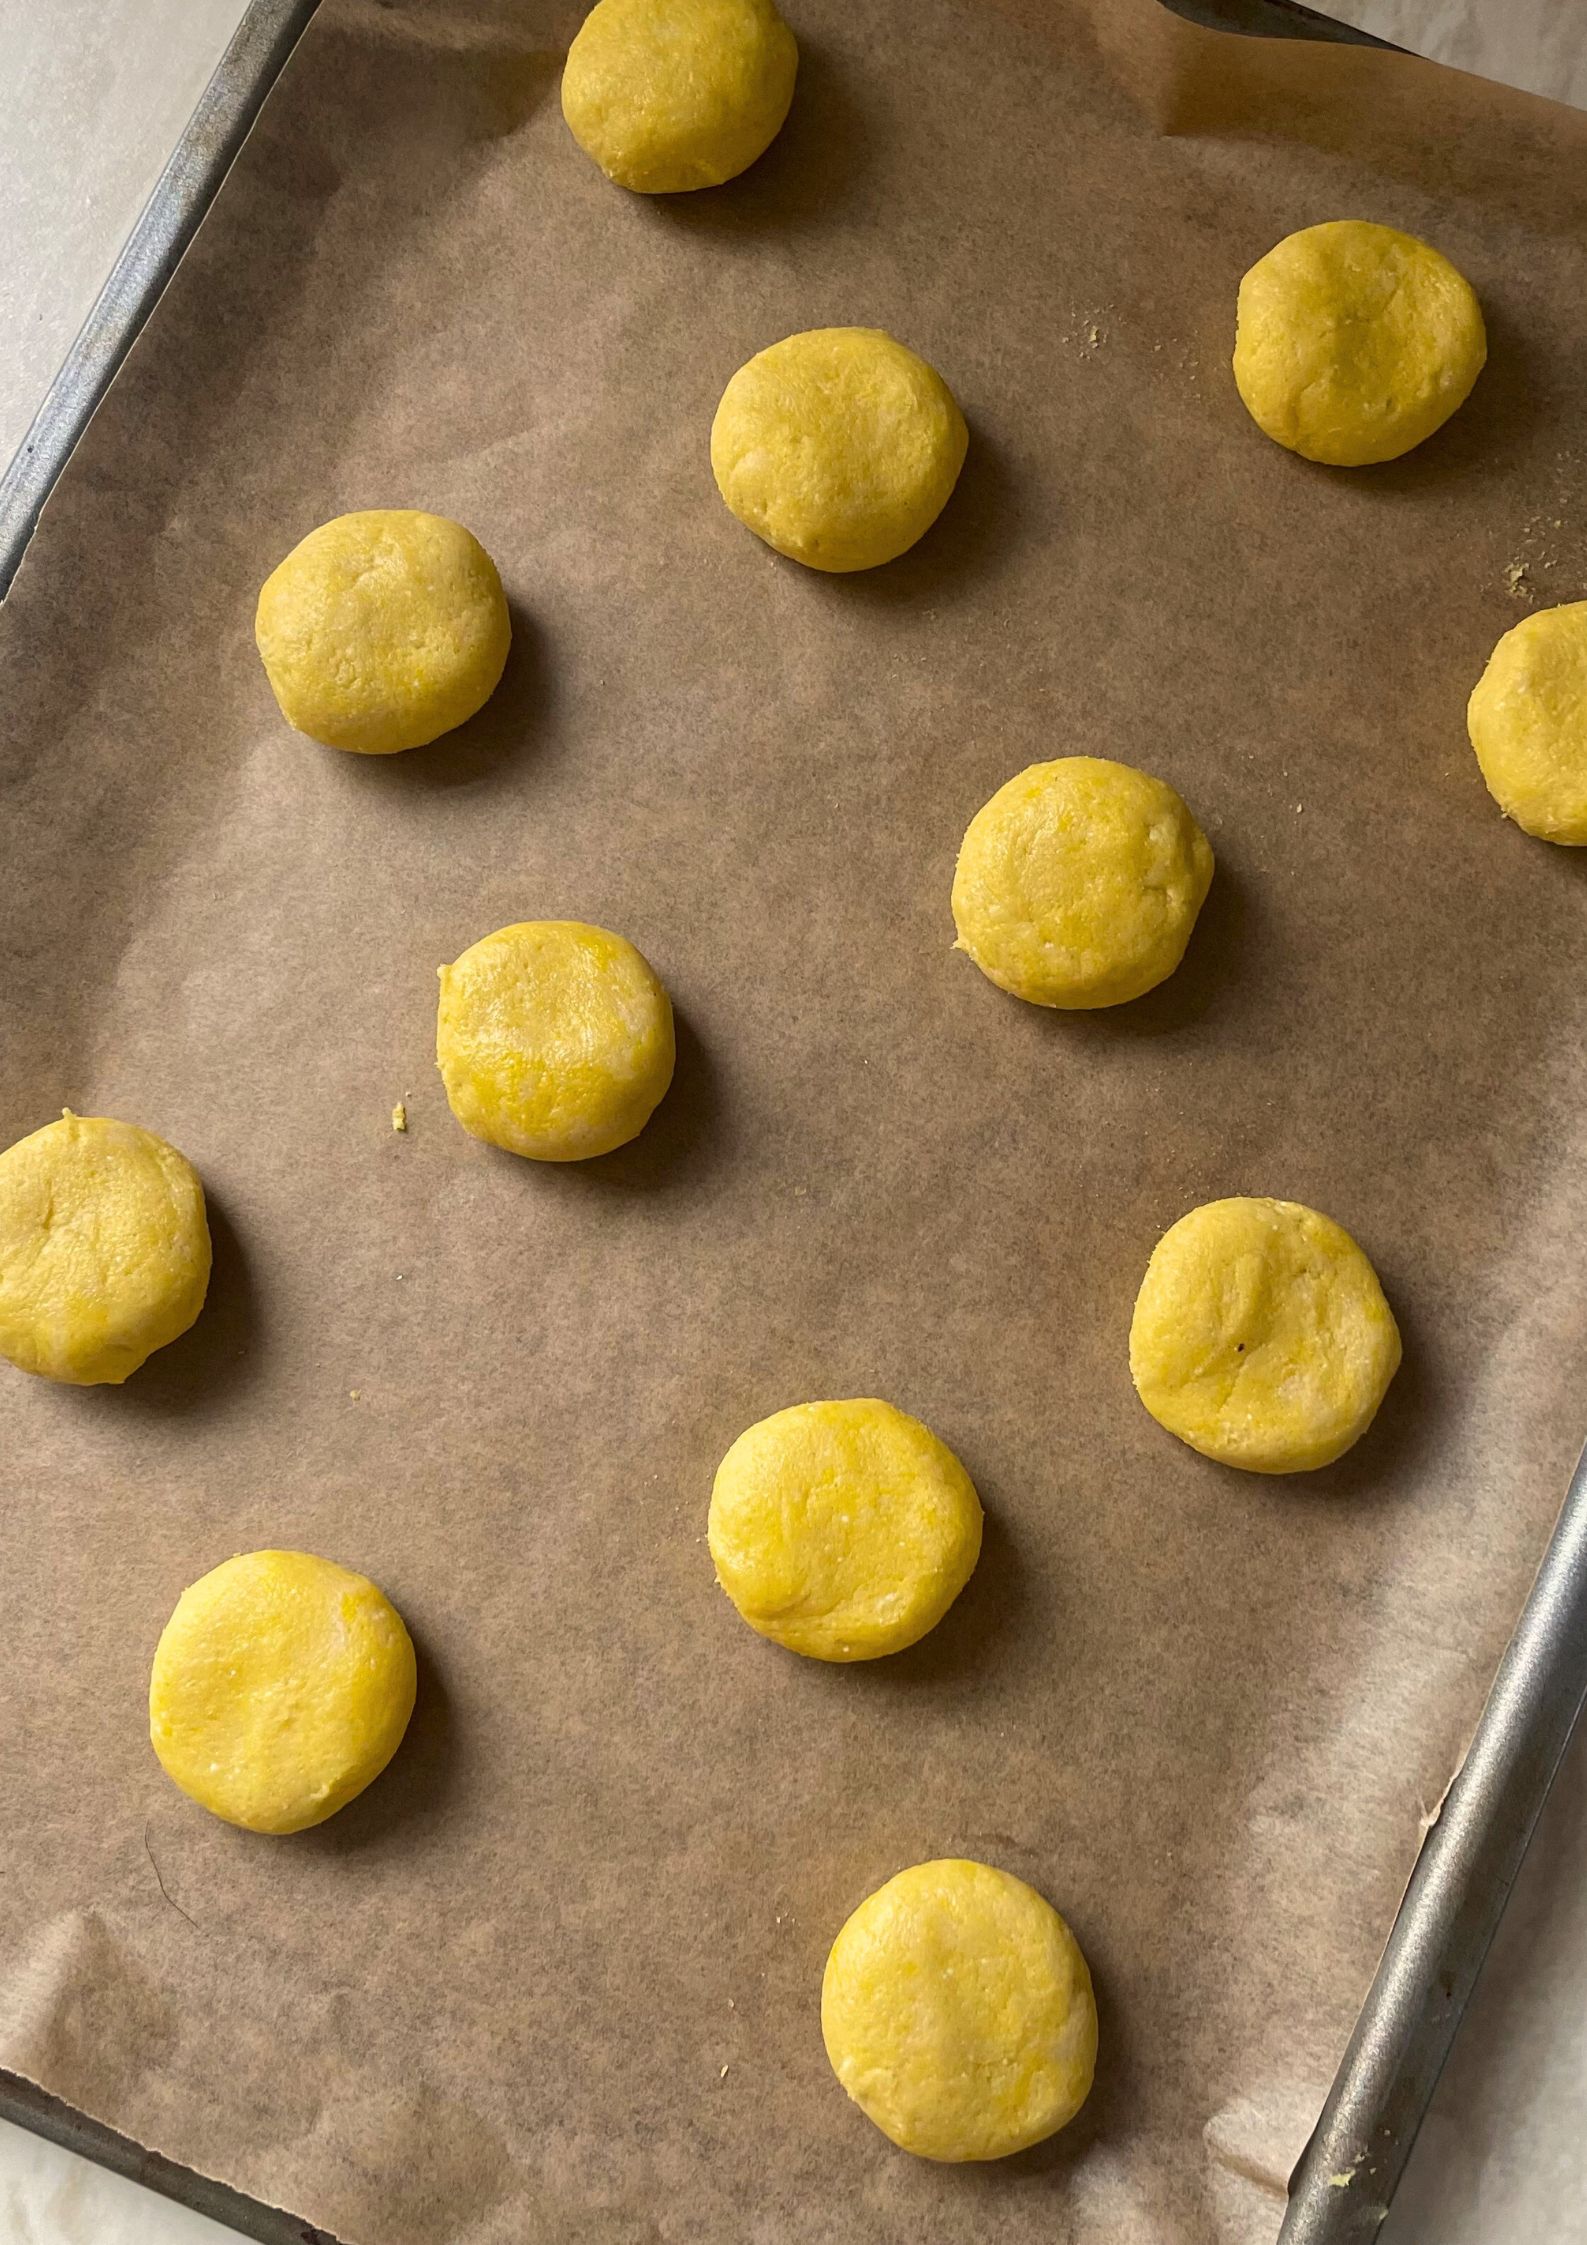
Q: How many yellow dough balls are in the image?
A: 12